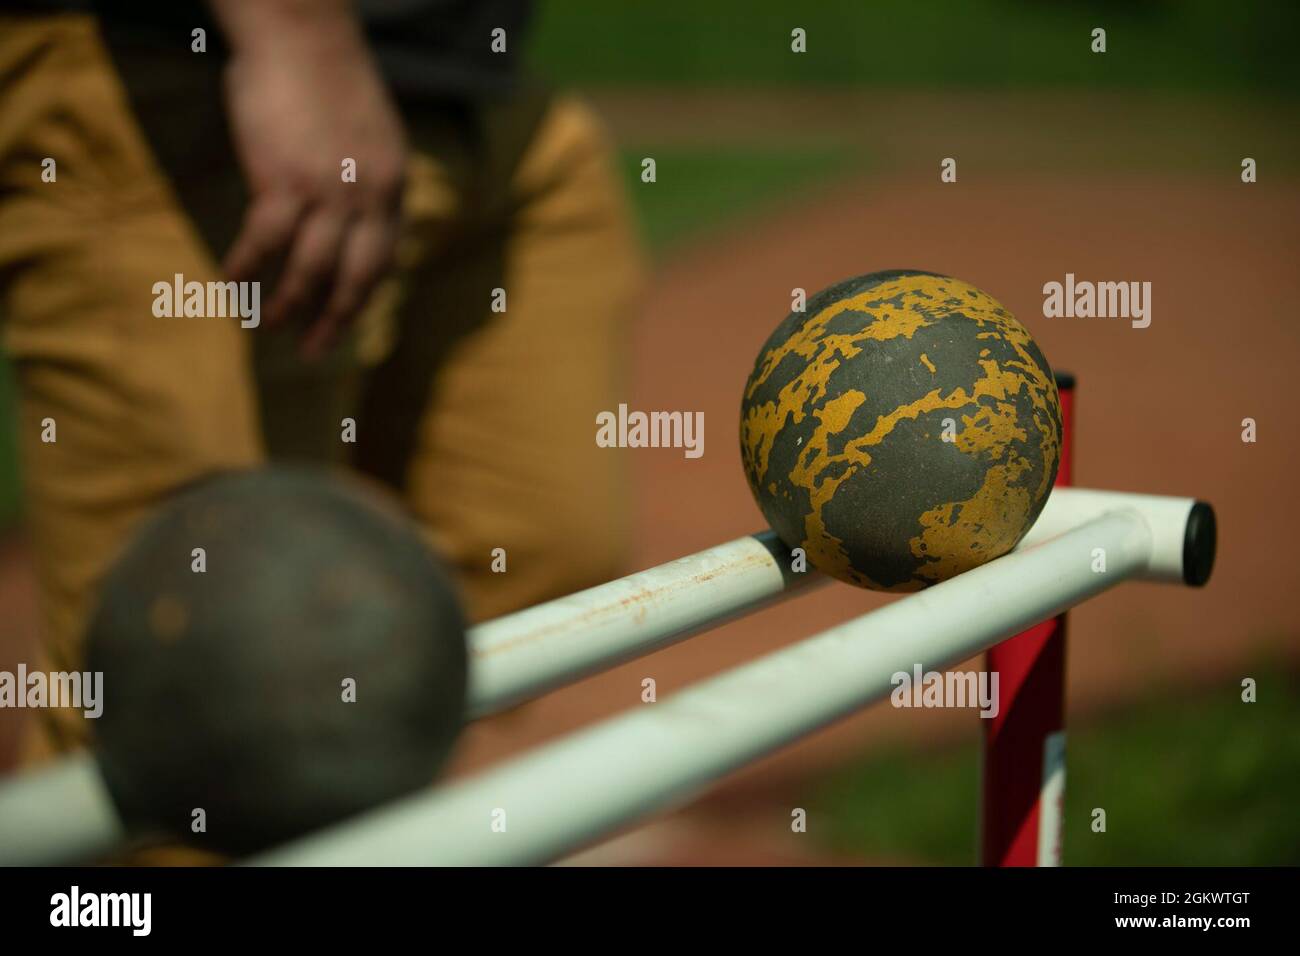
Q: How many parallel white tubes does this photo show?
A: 2